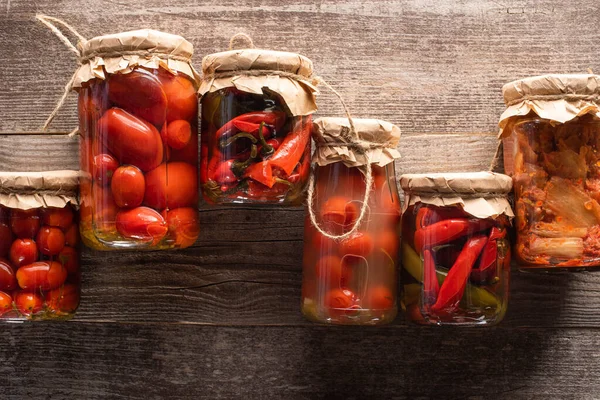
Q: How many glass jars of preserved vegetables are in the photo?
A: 6